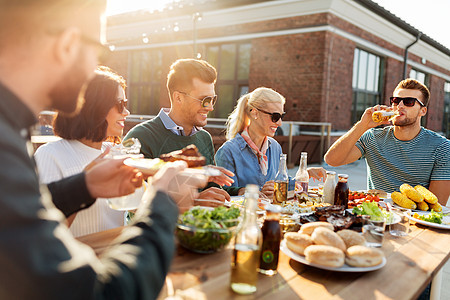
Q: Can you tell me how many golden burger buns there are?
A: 6